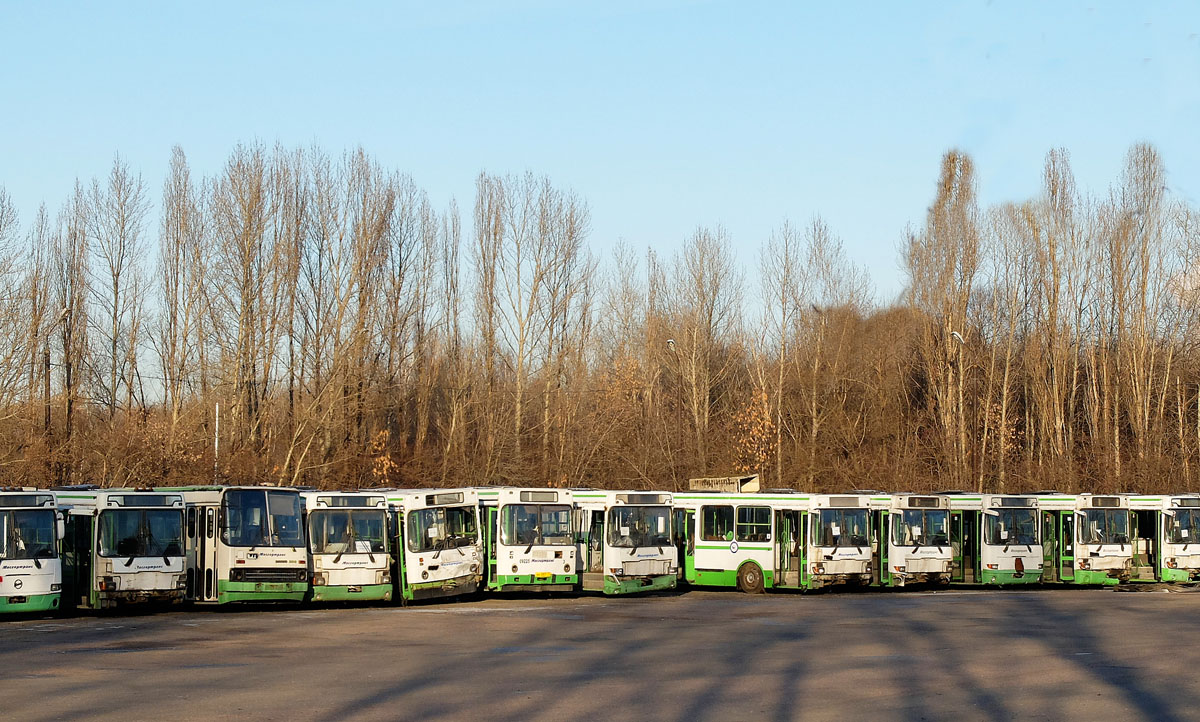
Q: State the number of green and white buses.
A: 12